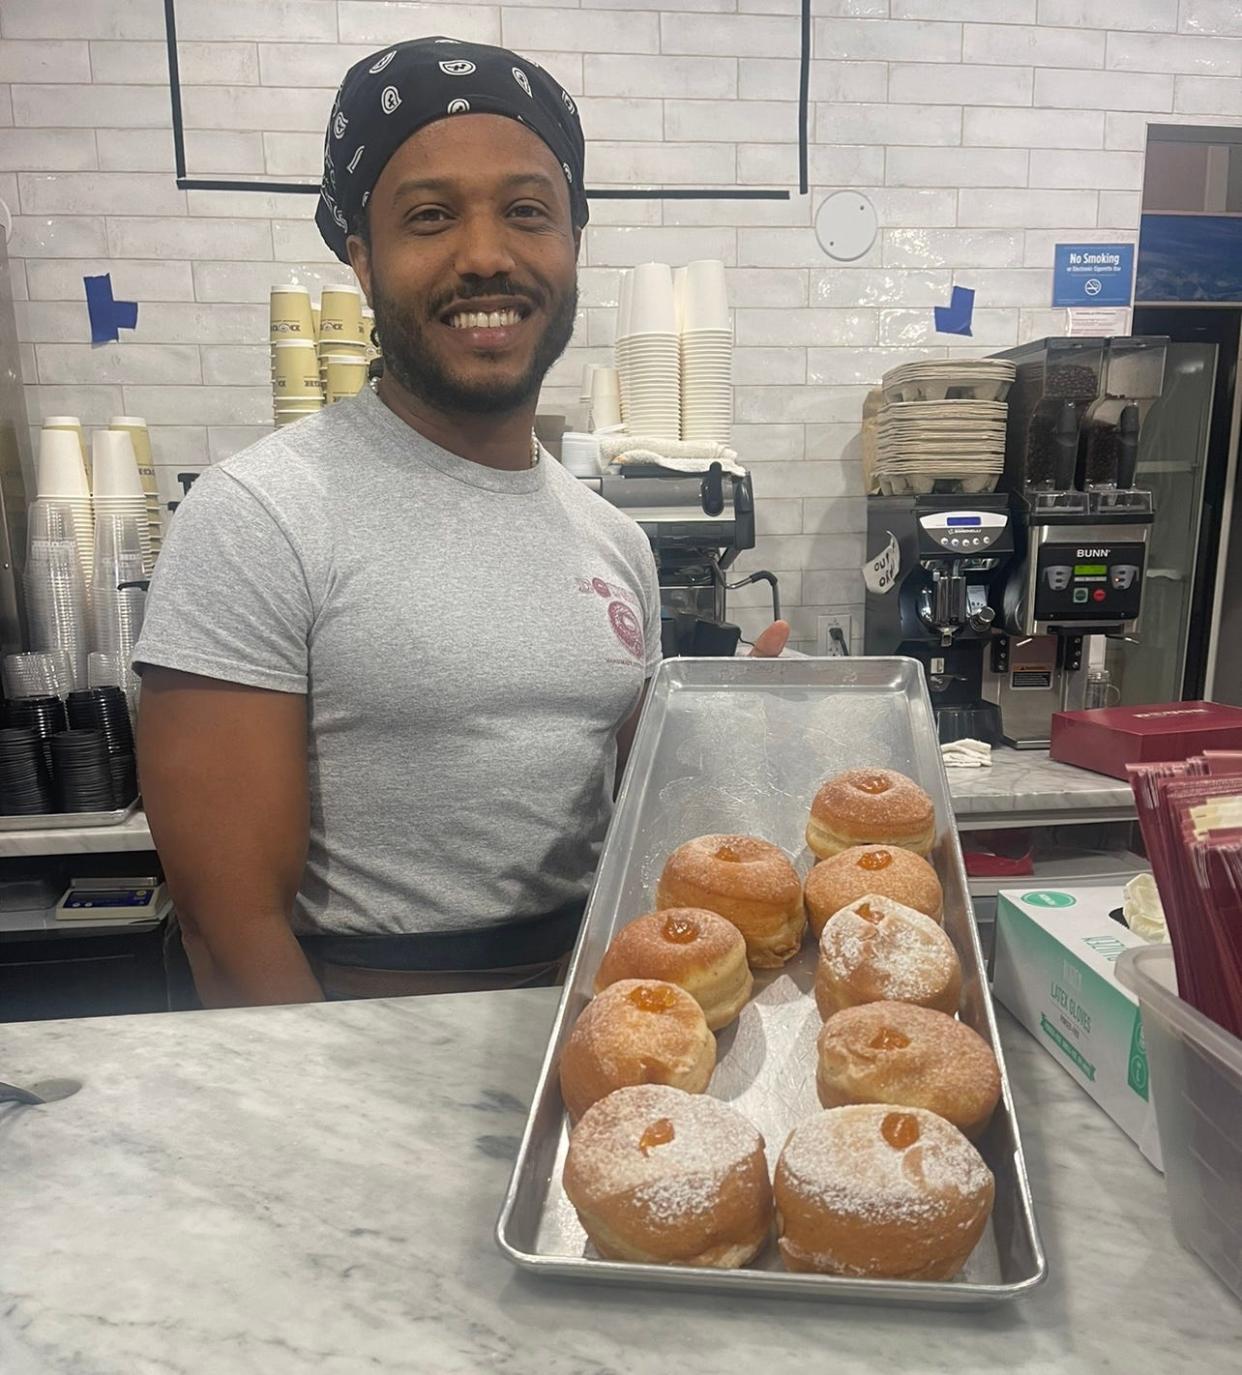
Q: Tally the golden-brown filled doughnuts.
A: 9